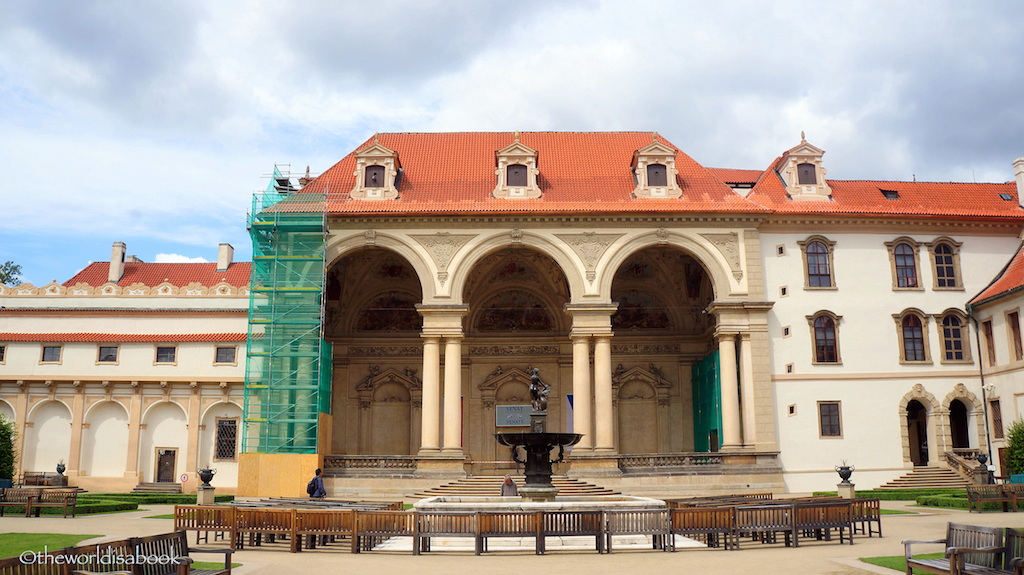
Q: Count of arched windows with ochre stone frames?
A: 6